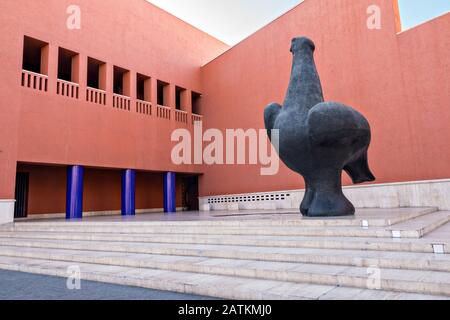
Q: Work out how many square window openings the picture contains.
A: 8